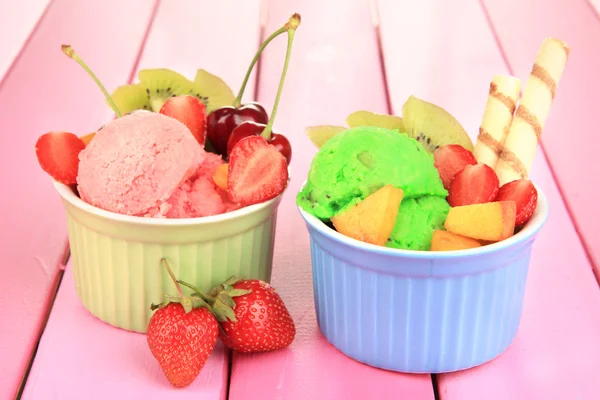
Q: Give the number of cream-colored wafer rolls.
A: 2